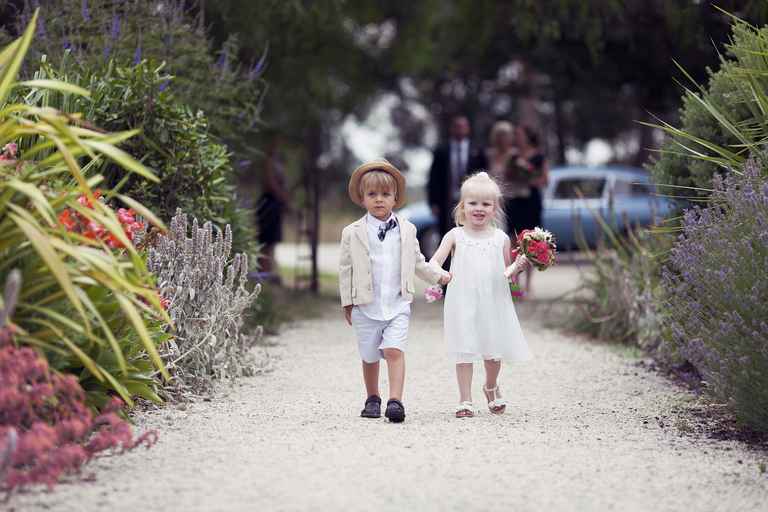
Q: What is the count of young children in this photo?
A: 2